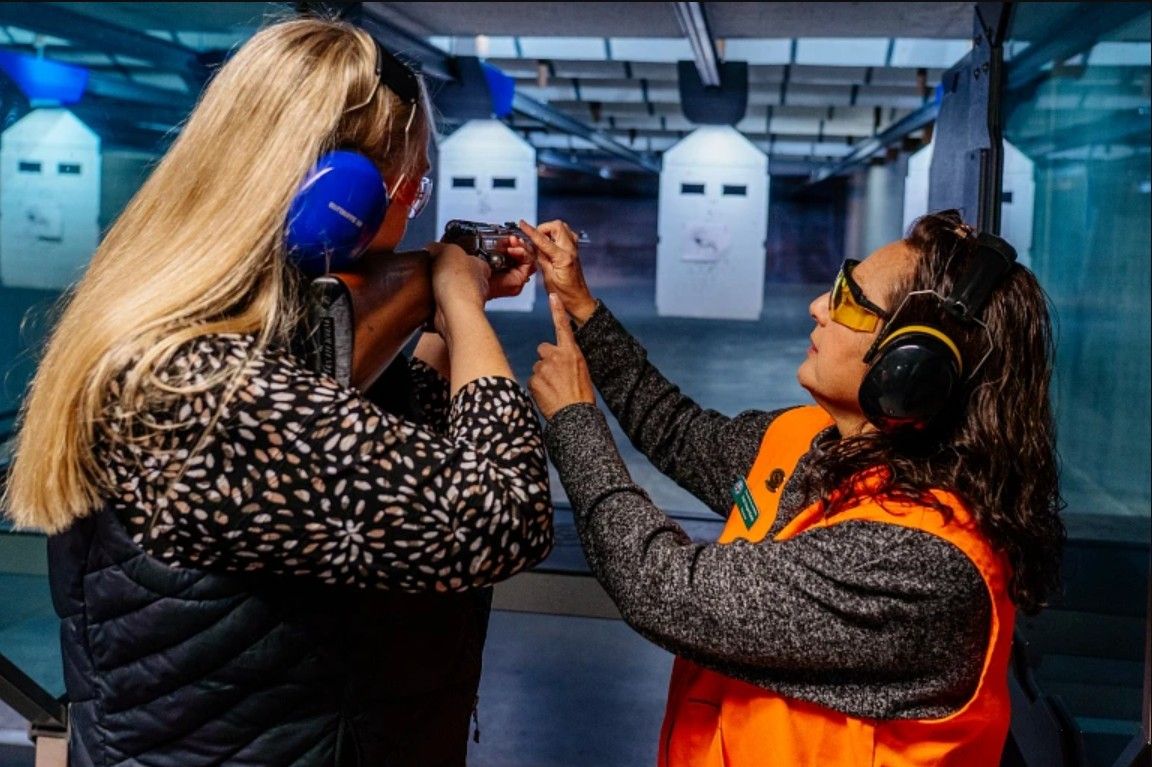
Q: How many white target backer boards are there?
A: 4